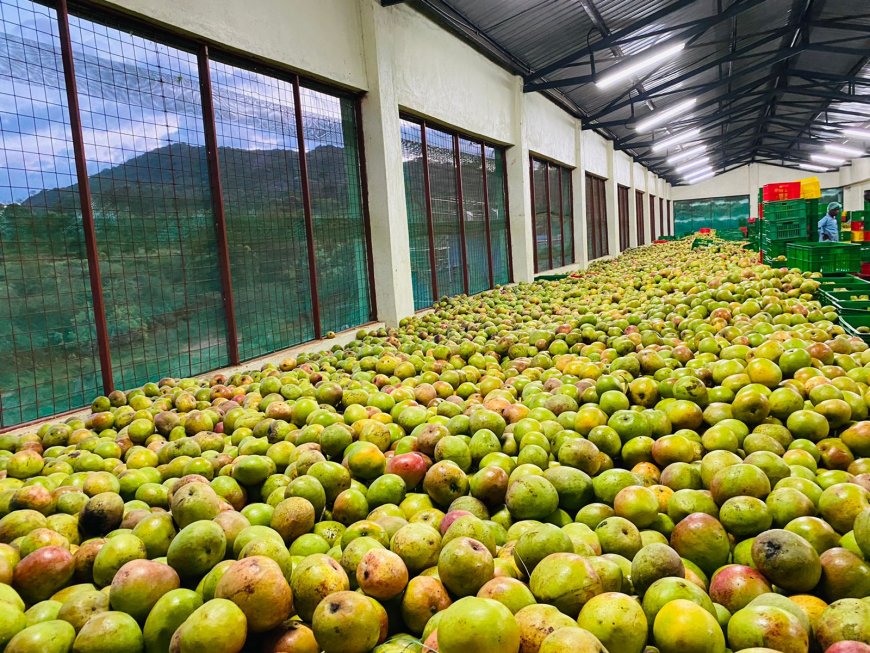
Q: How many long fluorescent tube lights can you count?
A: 11